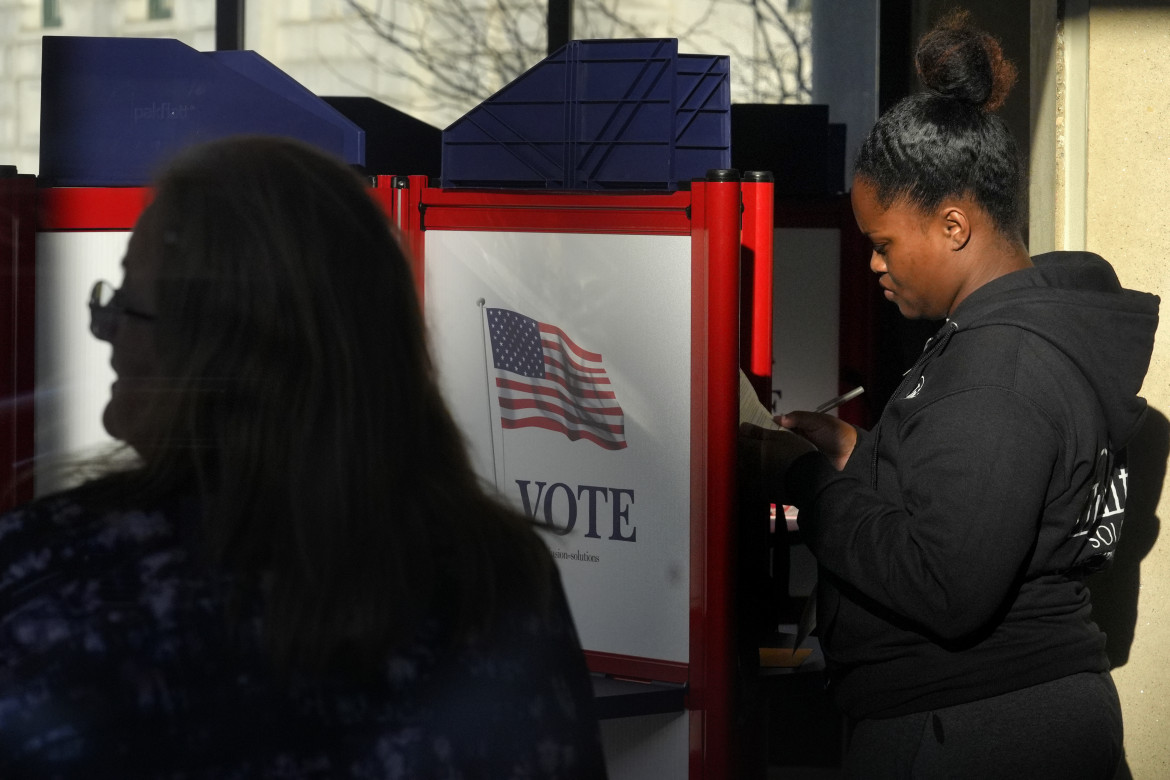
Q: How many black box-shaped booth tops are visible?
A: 2